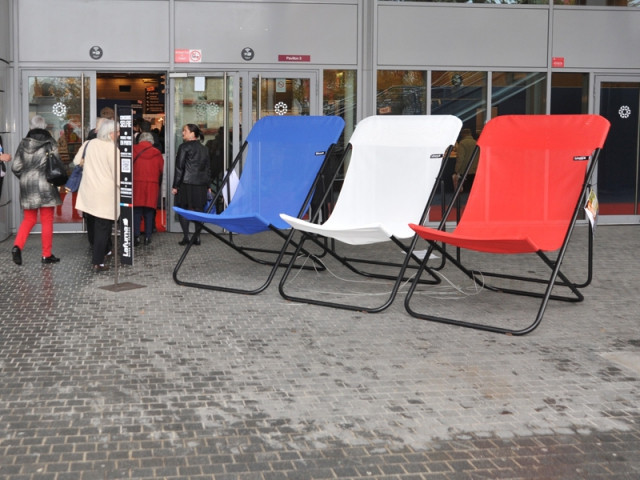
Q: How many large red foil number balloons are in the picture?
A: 0